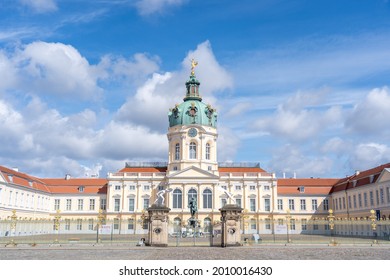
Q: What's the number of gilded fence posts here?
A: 8